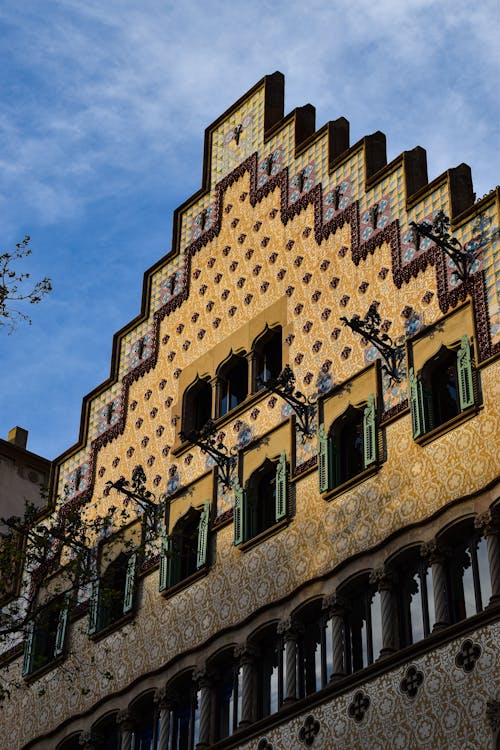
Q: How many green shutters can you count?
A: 12